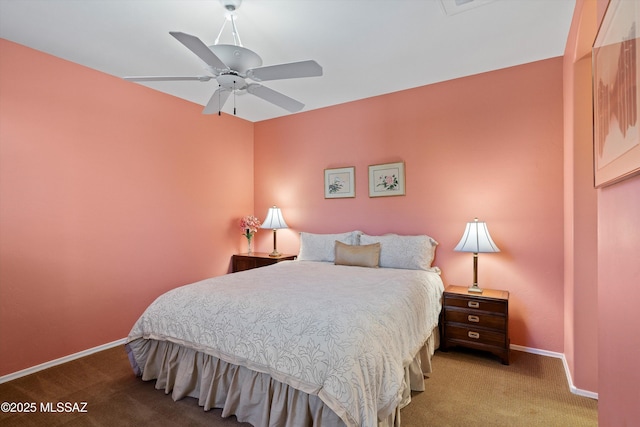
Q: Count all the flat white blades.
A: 5